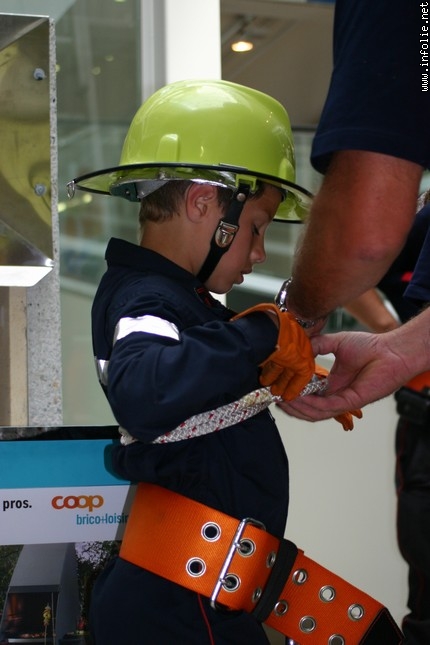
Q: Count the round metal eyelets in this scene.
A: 12